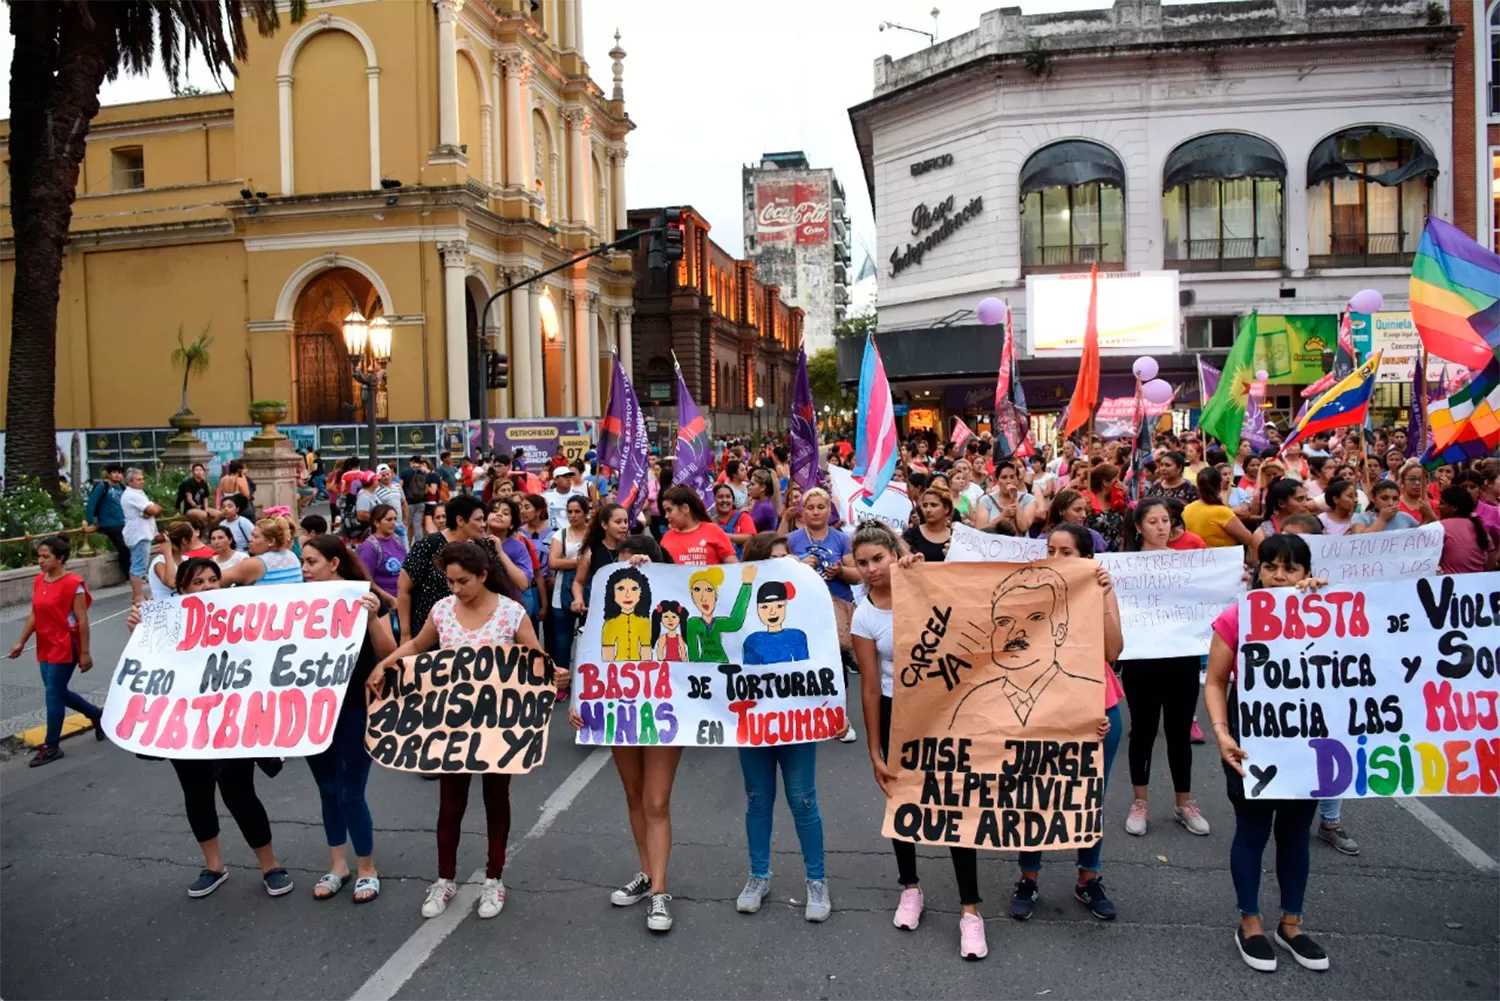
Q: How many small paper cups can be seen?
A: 0